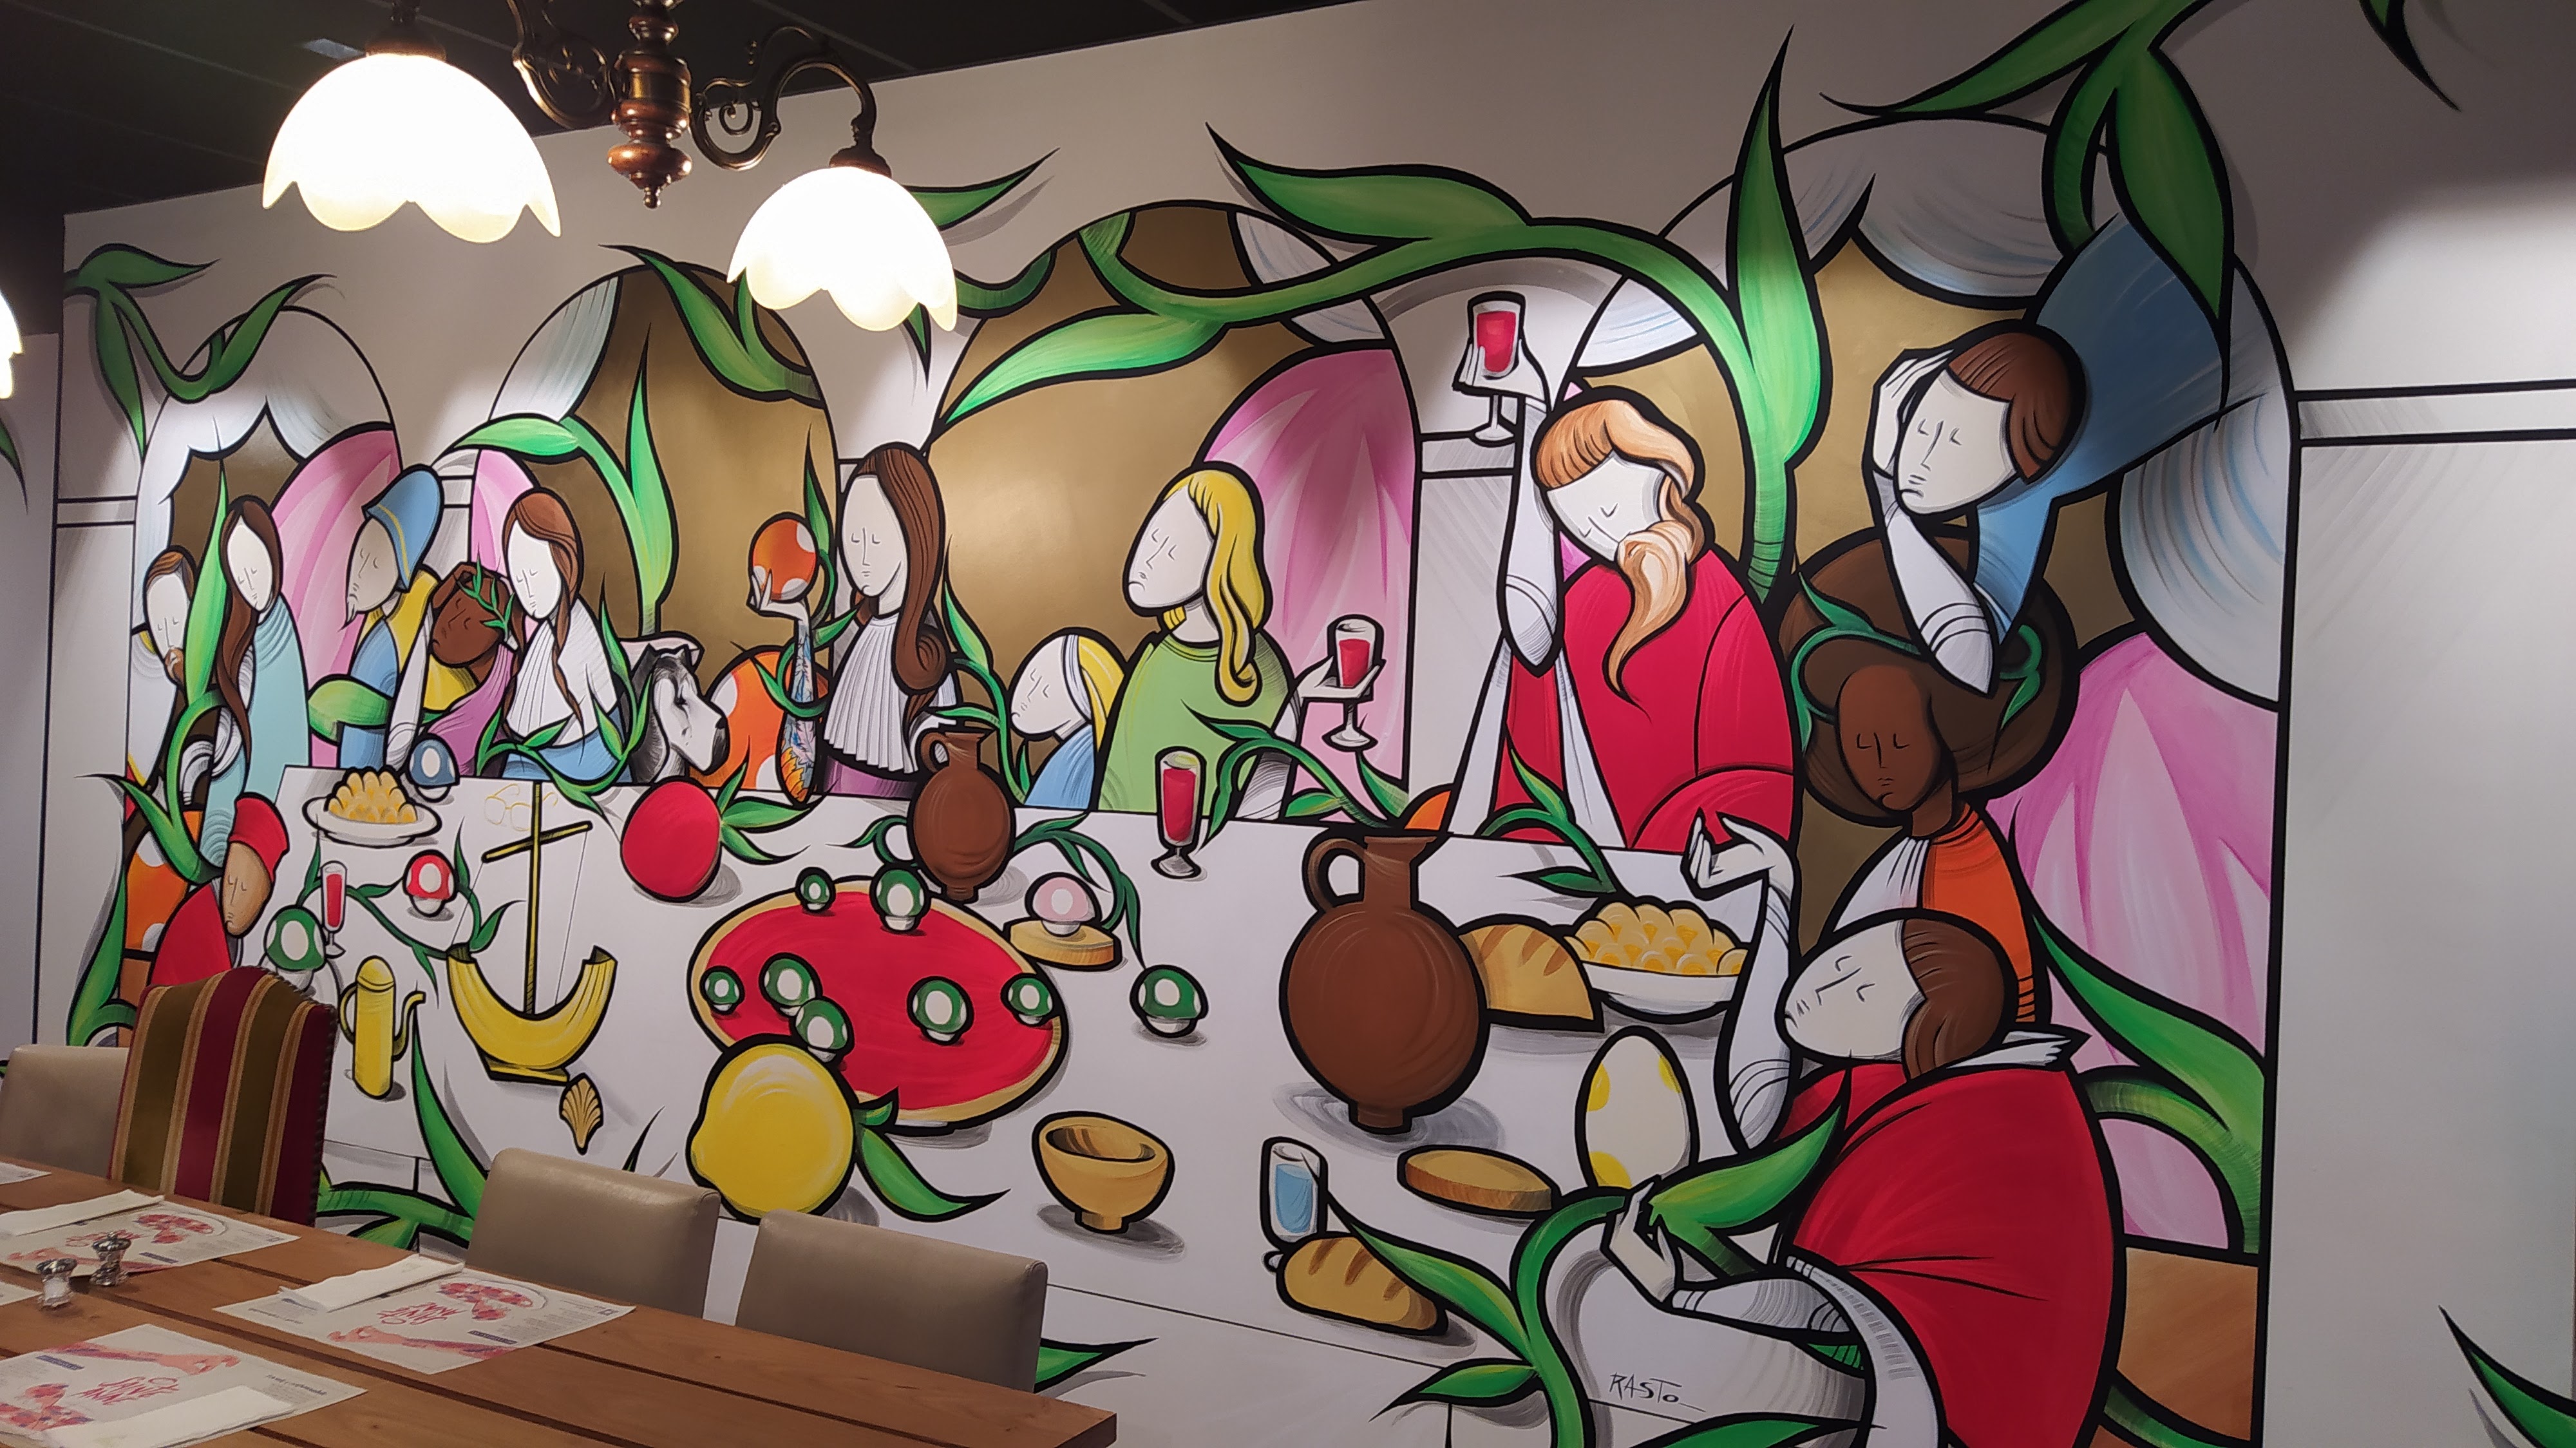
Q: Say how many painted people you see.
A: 13